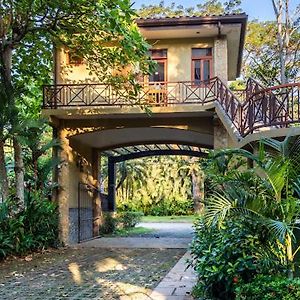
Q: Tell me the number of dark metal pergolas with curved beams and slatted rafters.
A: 1